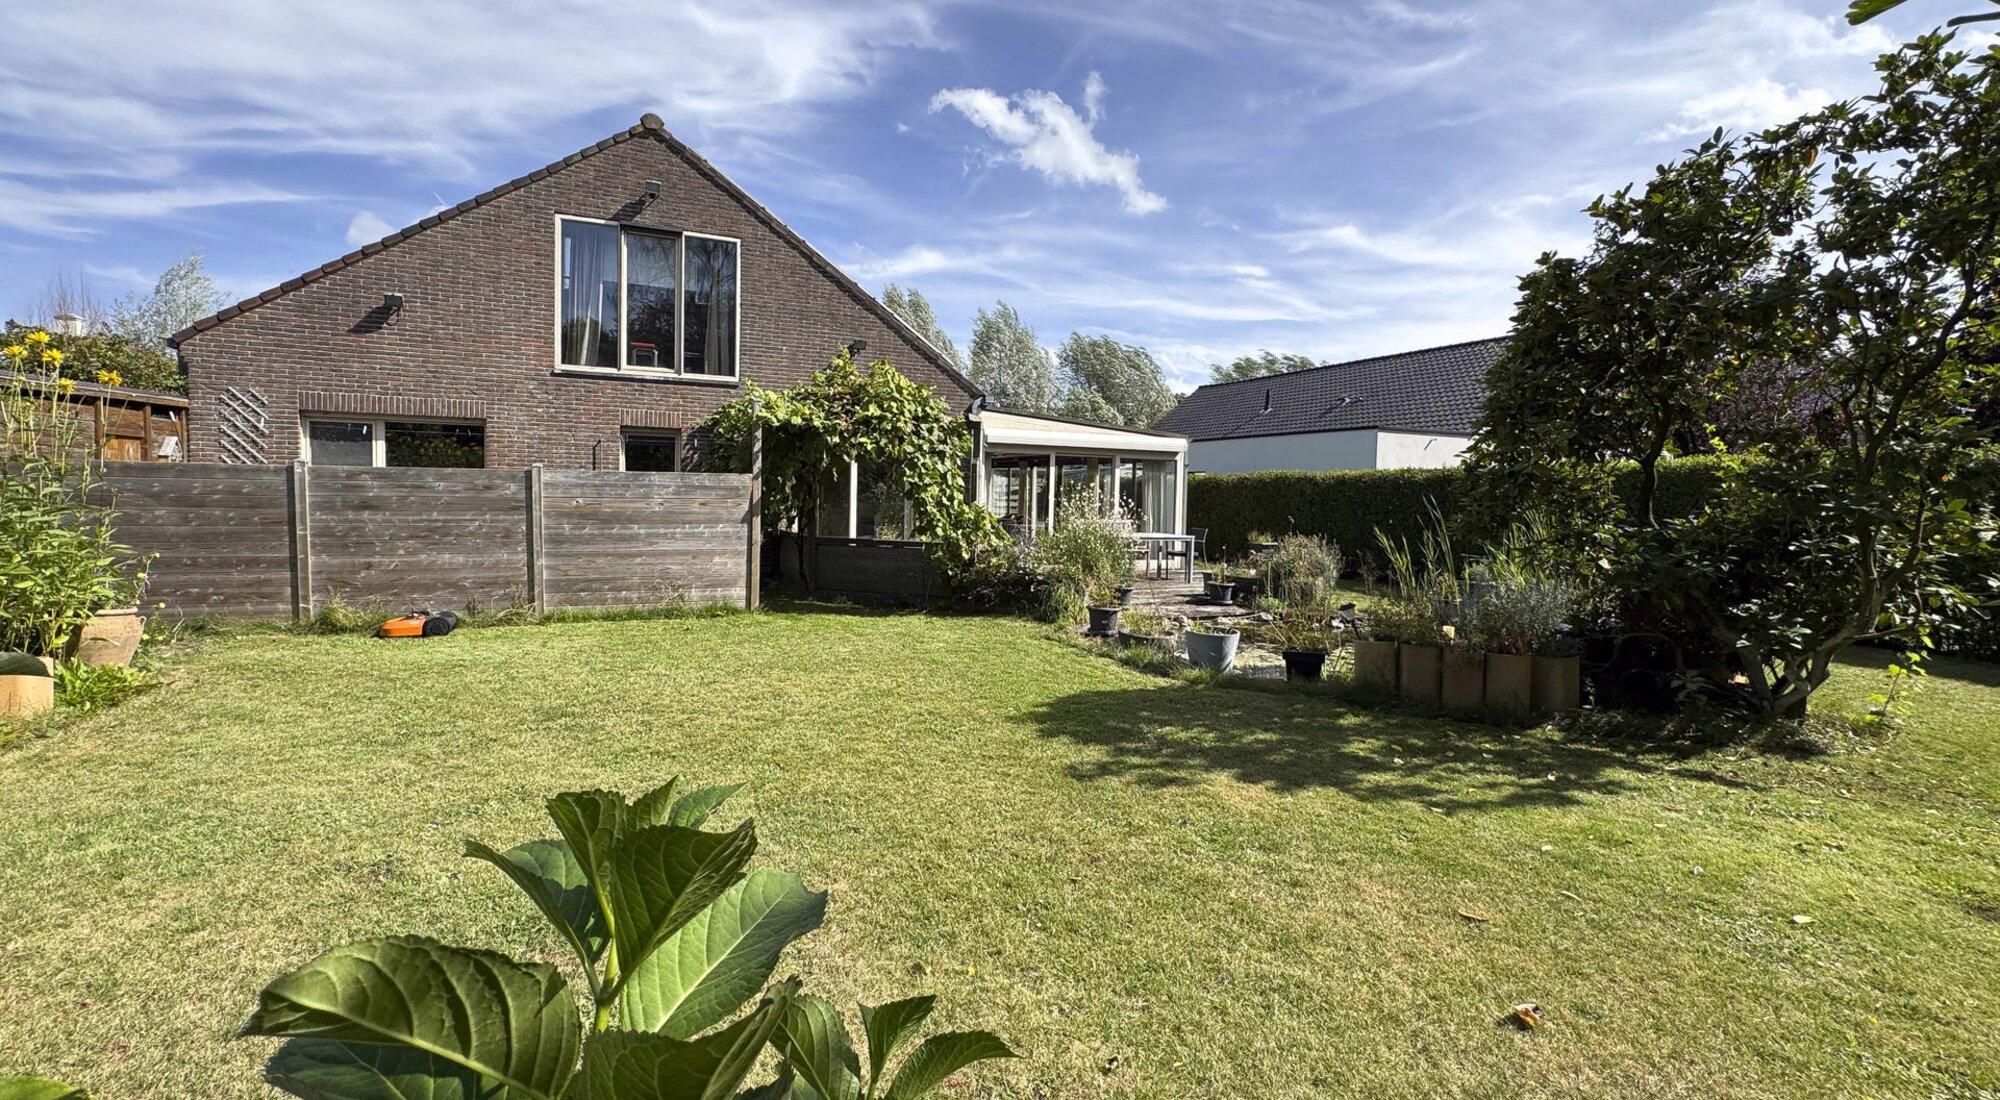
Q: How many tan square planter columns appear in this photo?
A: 5